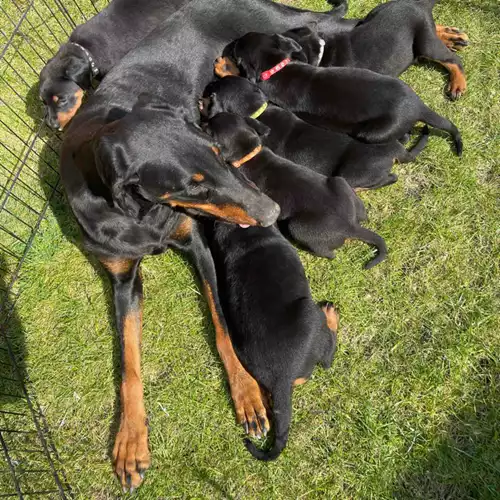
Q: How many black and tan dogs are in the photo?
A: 7